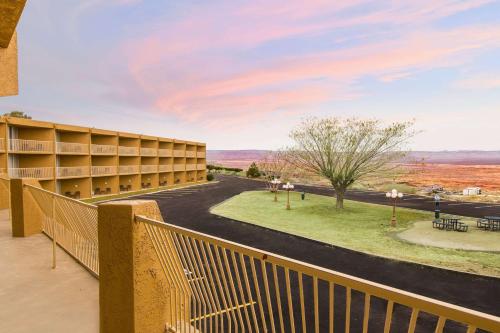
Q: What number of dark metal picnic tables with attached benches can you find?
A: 2